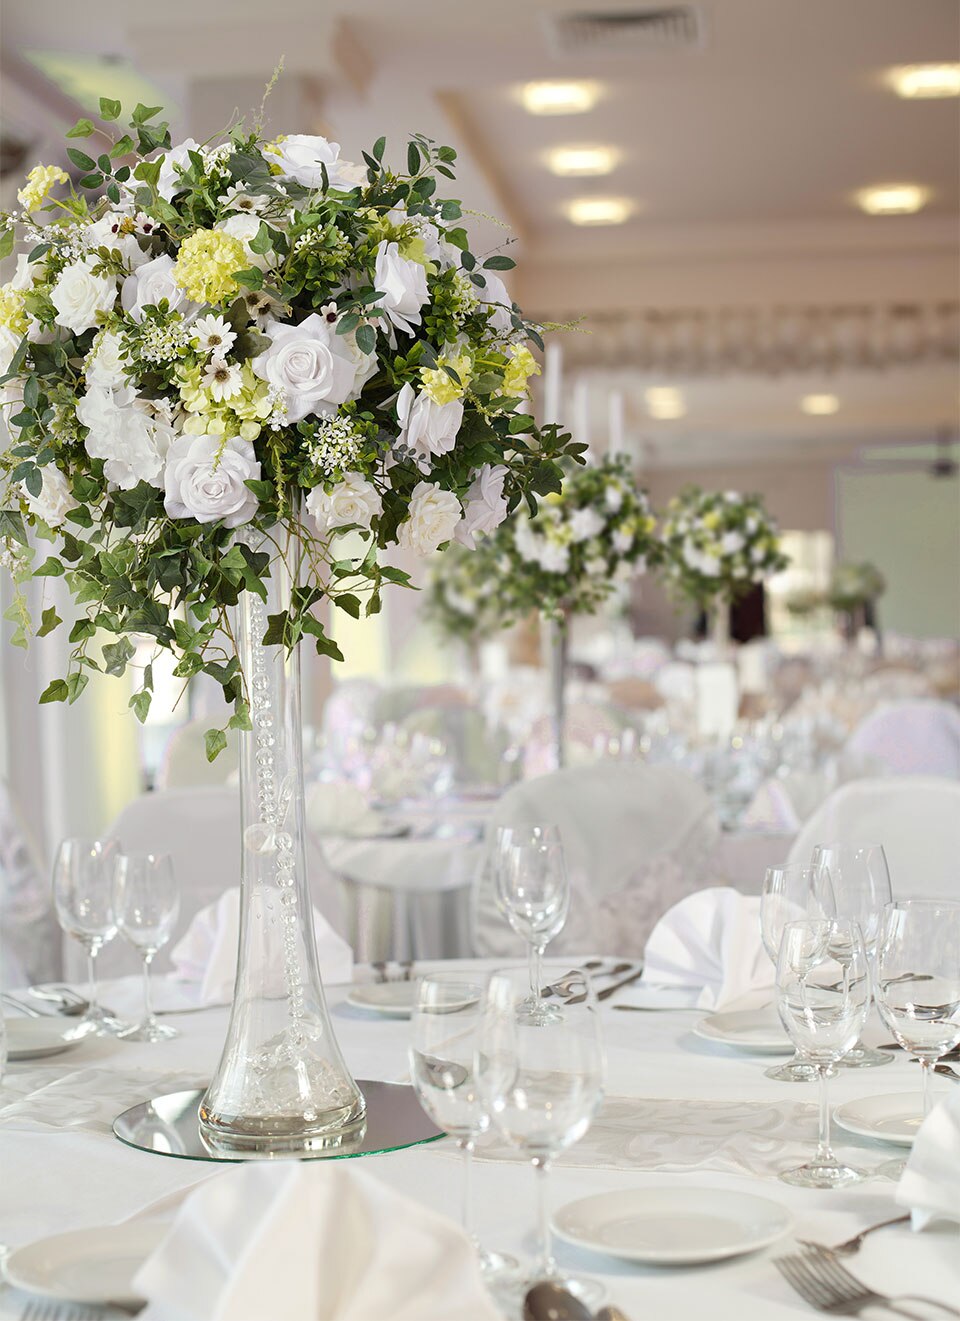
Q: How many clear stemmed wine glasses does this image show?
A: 10